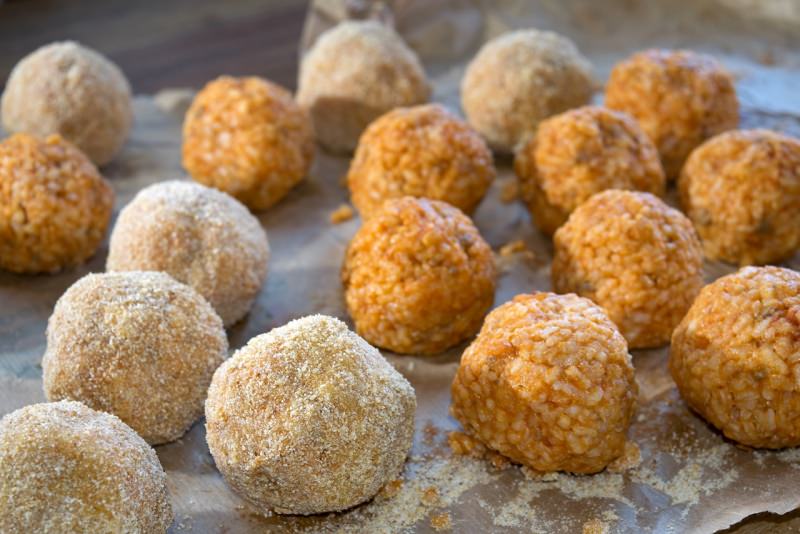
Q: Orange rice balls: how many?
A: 10